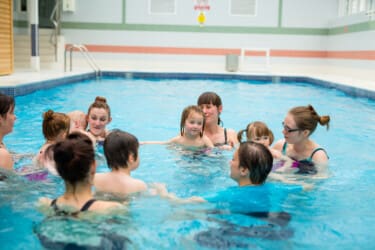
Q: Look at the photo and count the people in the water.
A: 11